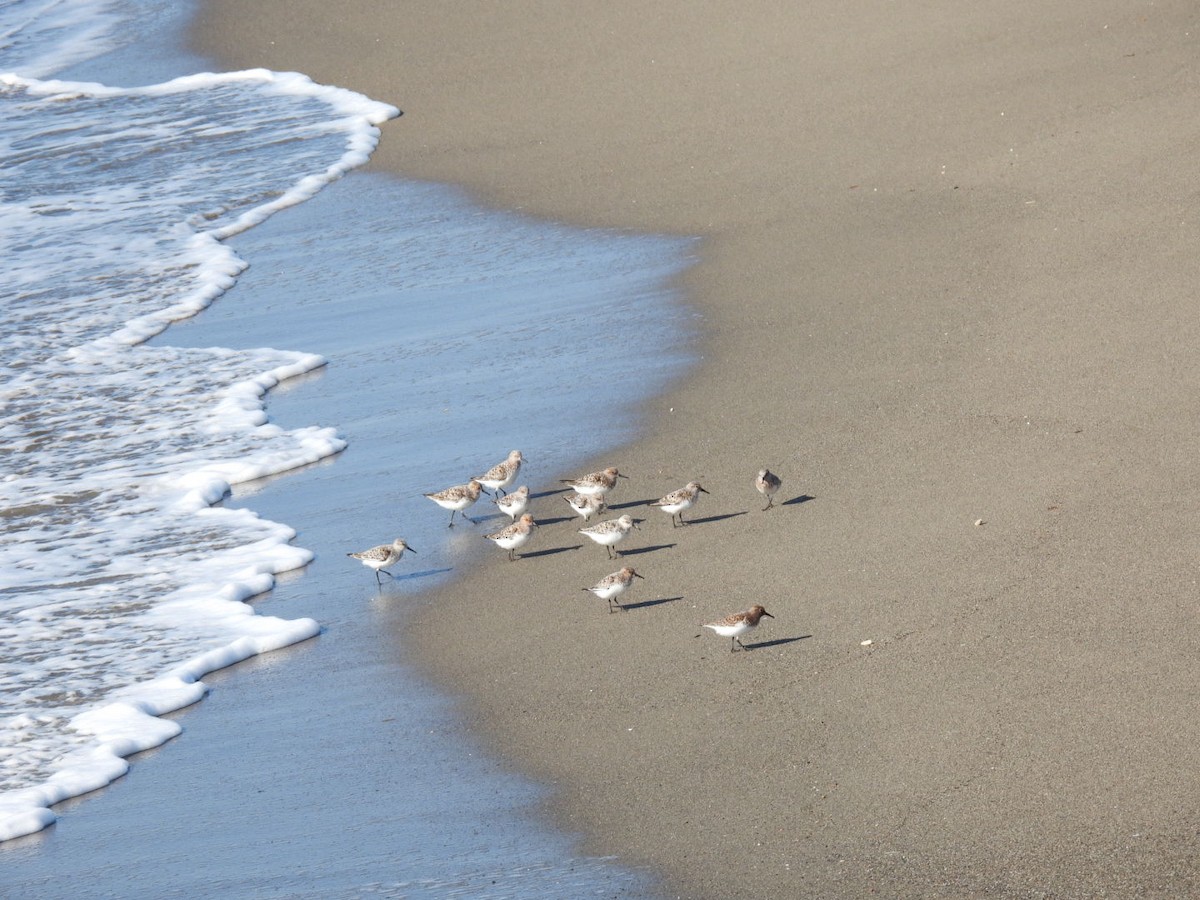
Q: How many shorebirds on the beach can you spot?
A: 12